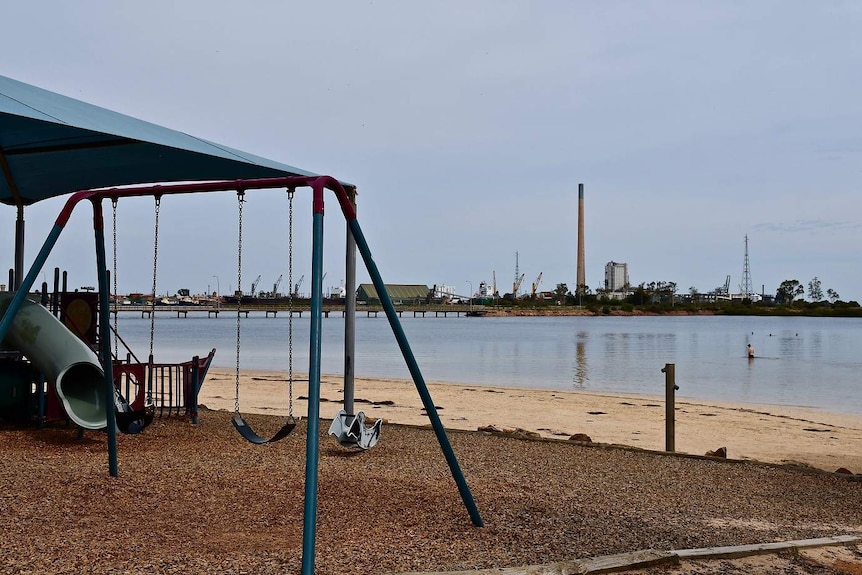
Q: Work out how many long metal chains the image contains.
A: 4